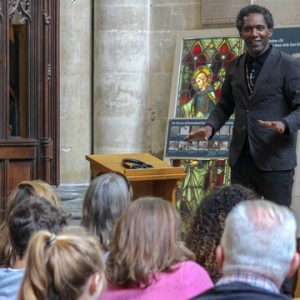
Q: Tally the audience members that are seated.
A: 7